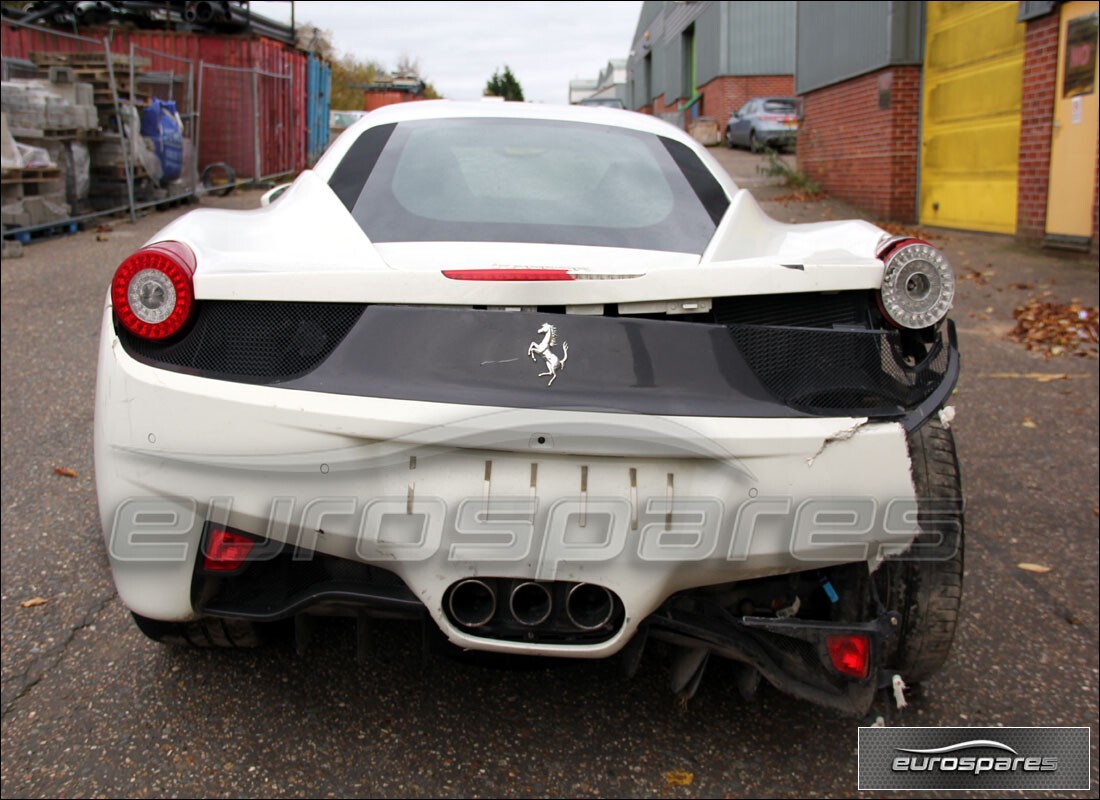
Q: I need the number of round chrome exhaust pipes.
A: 3